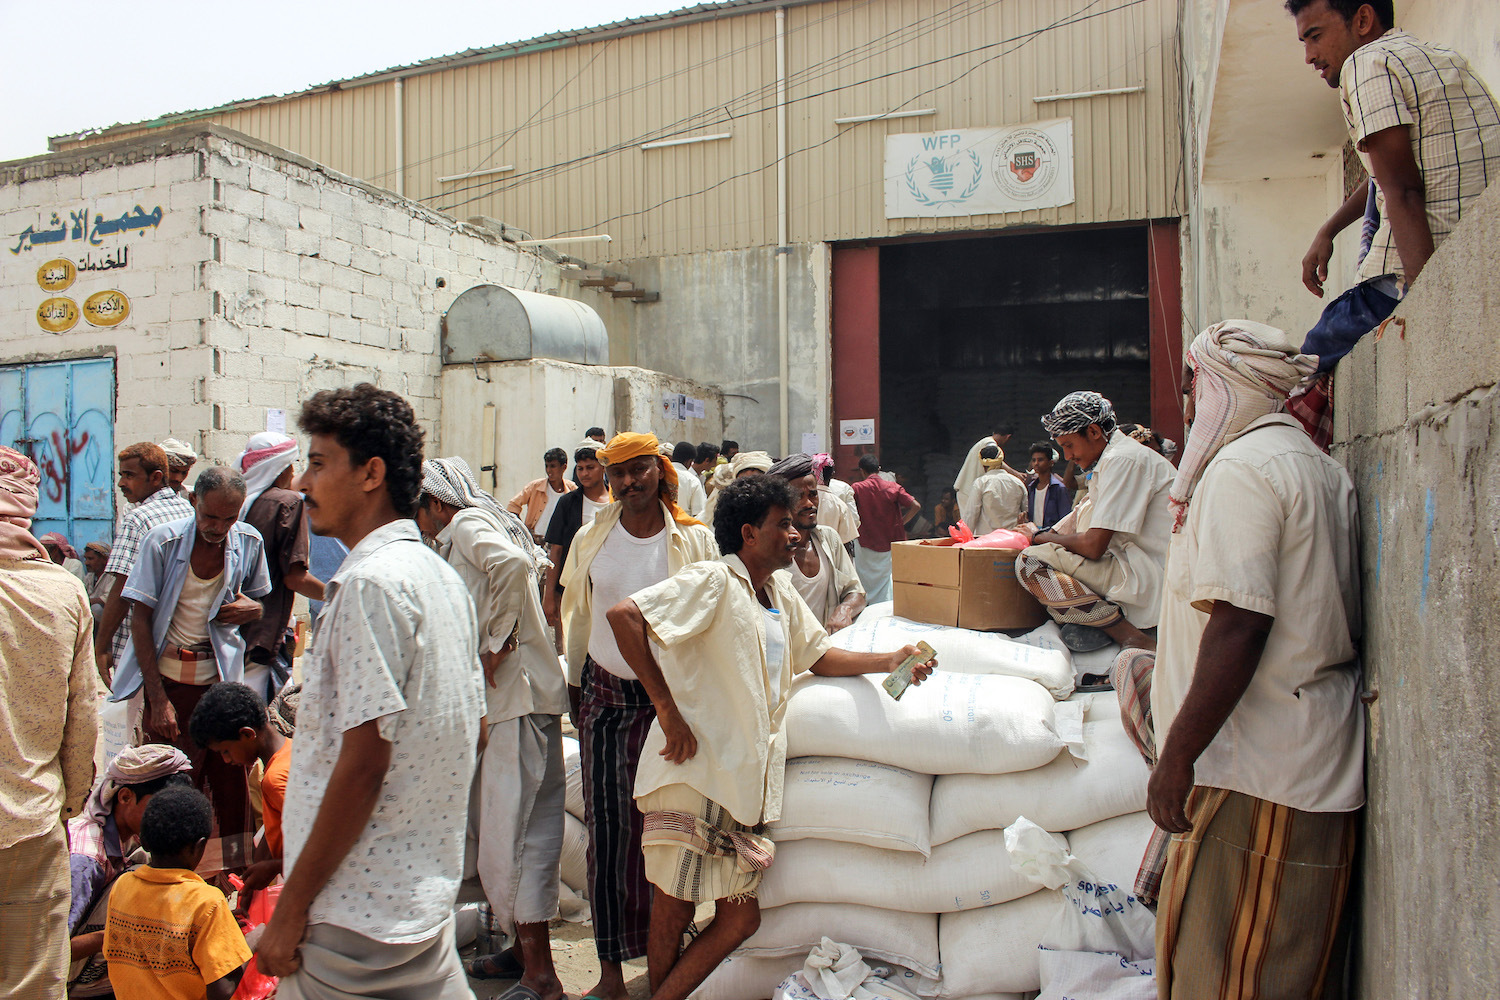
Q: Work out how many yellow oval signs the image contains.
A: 3